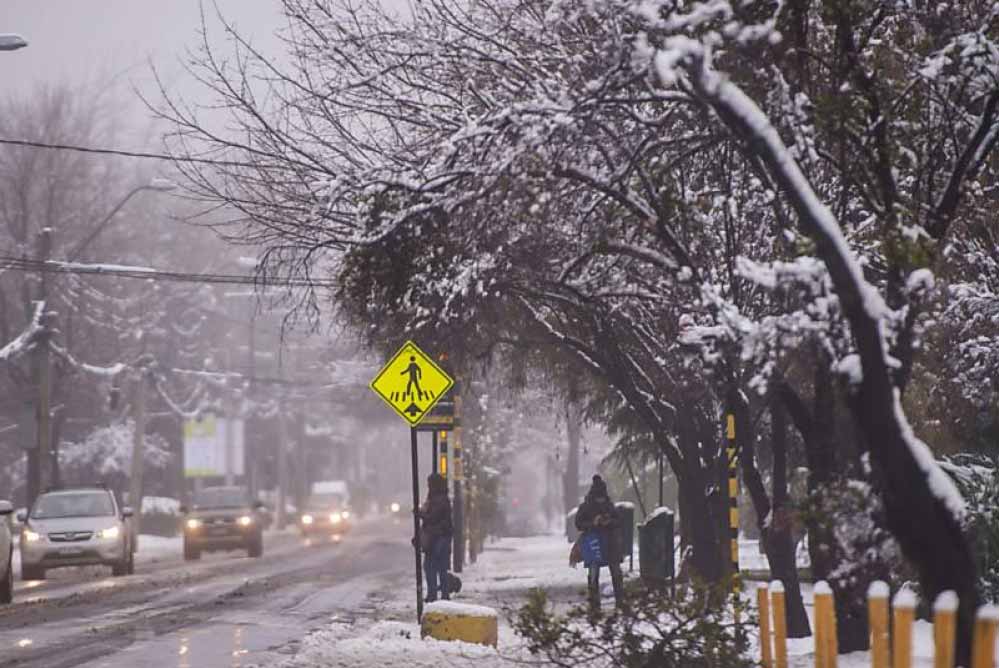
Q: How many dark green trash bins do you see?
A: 2